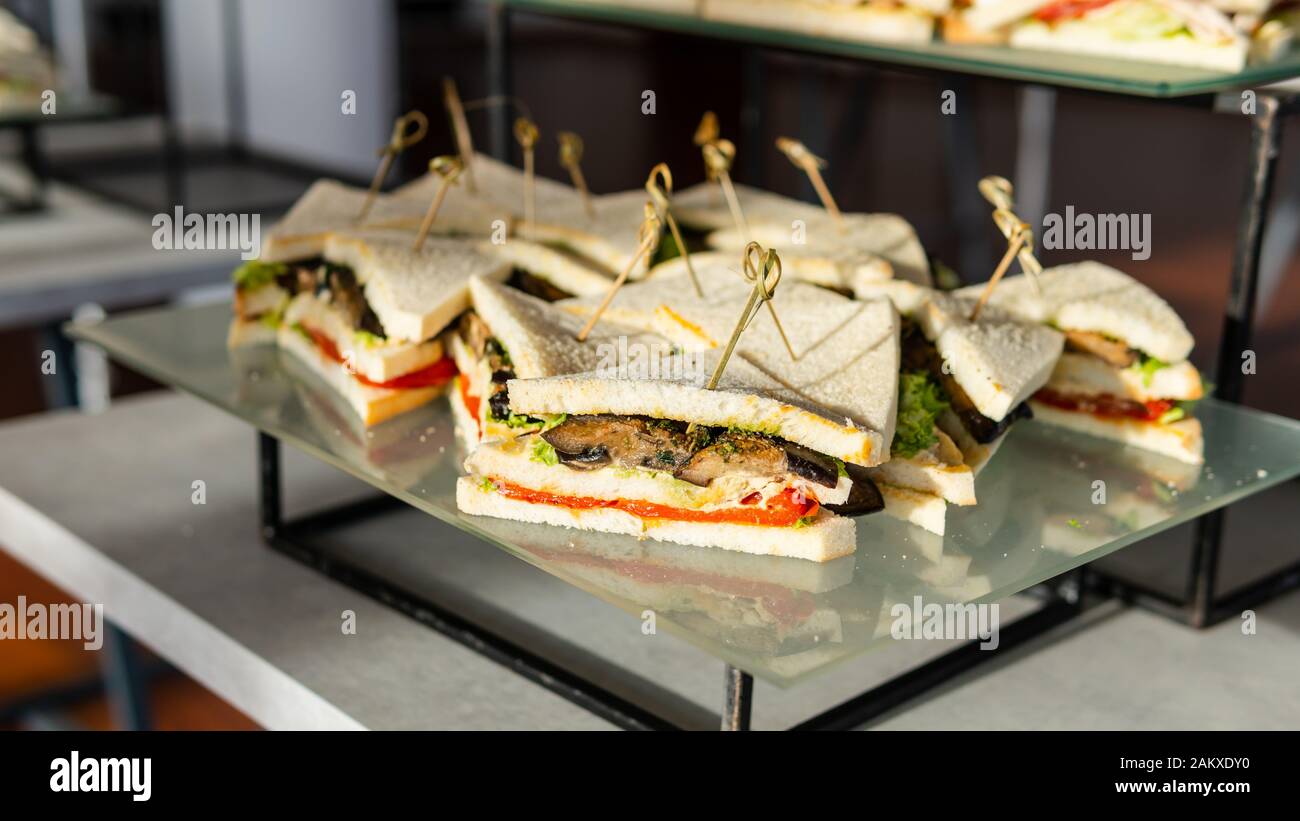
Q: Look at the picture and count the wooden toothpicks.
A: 14